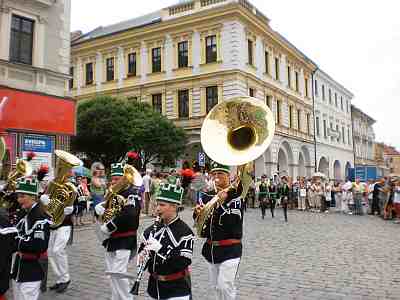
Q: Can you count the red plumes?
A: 4